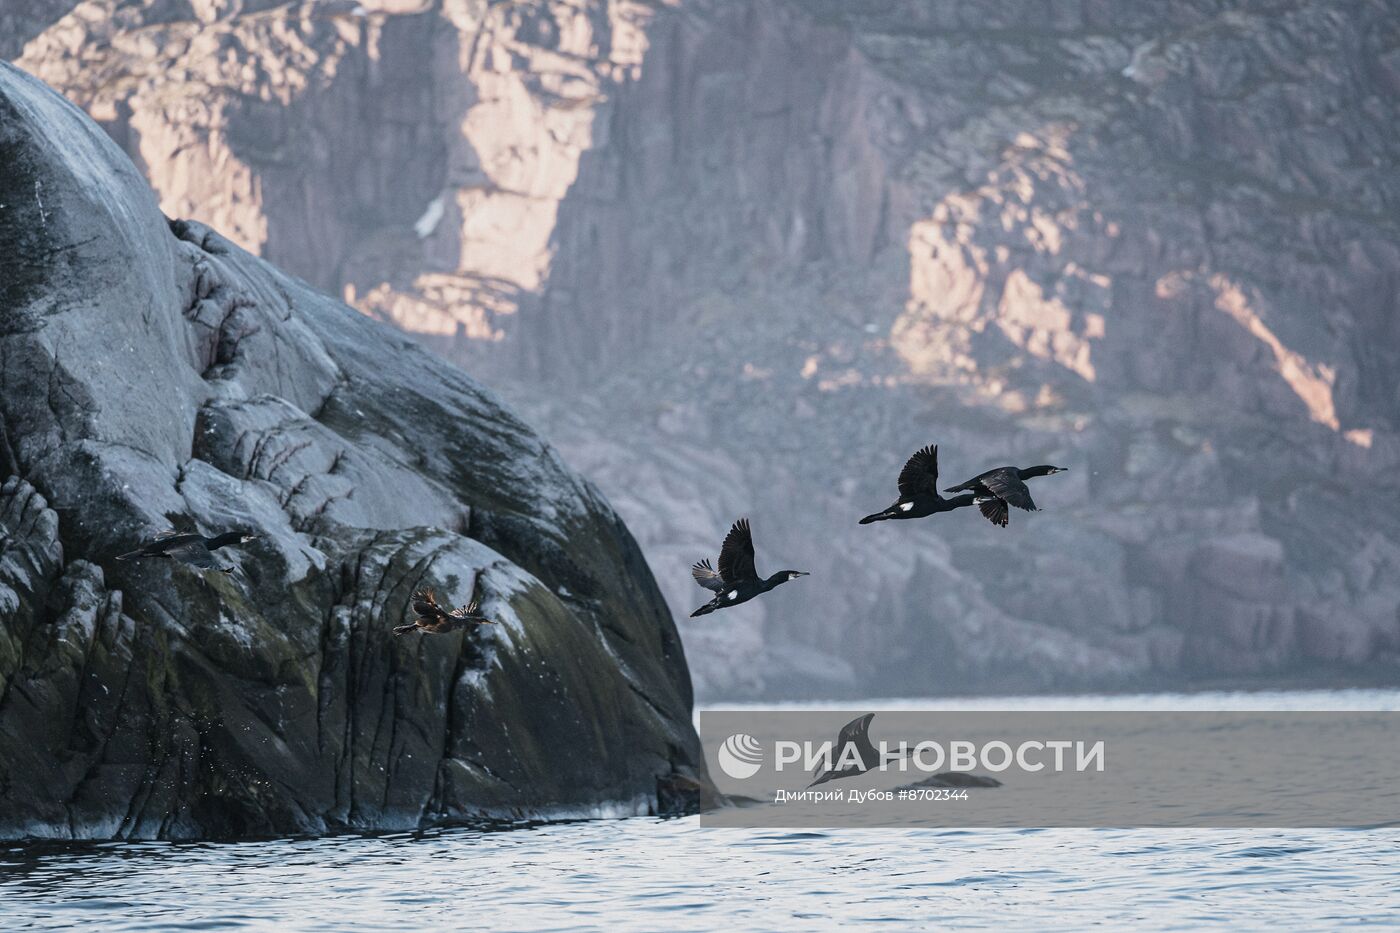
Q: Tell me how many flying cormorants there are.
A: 6